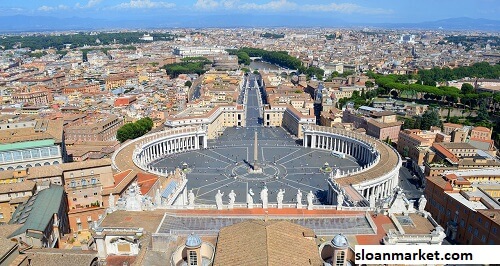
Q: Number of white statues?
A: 13